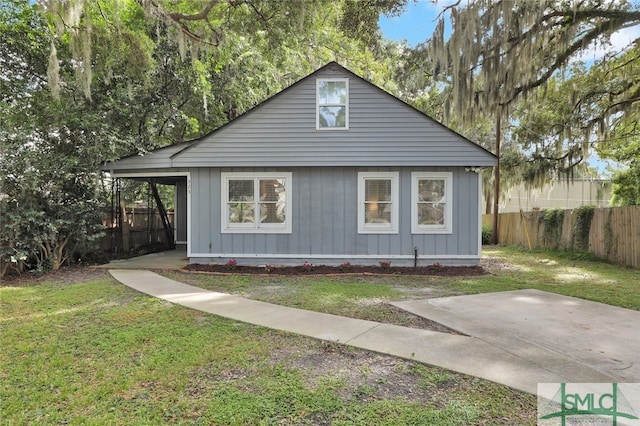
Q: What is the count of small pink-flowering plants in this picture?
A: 5